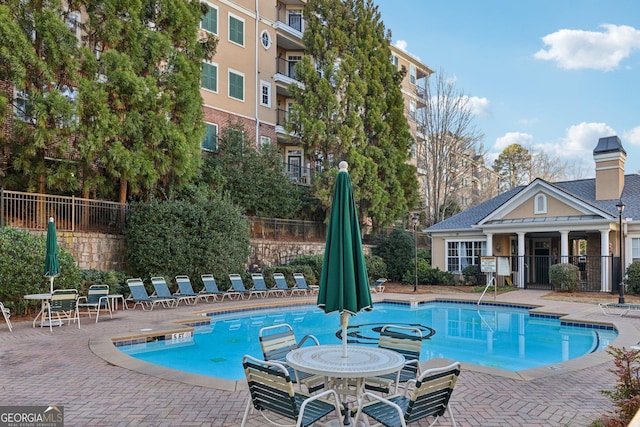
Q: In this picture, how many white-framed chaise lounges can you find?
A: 10